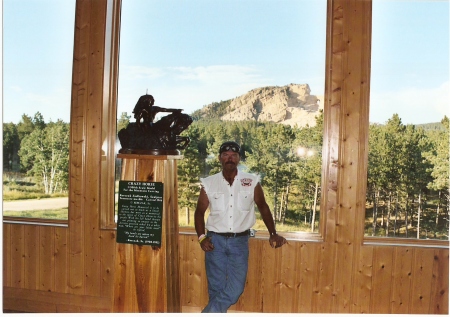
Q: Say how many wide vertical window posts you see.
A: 2